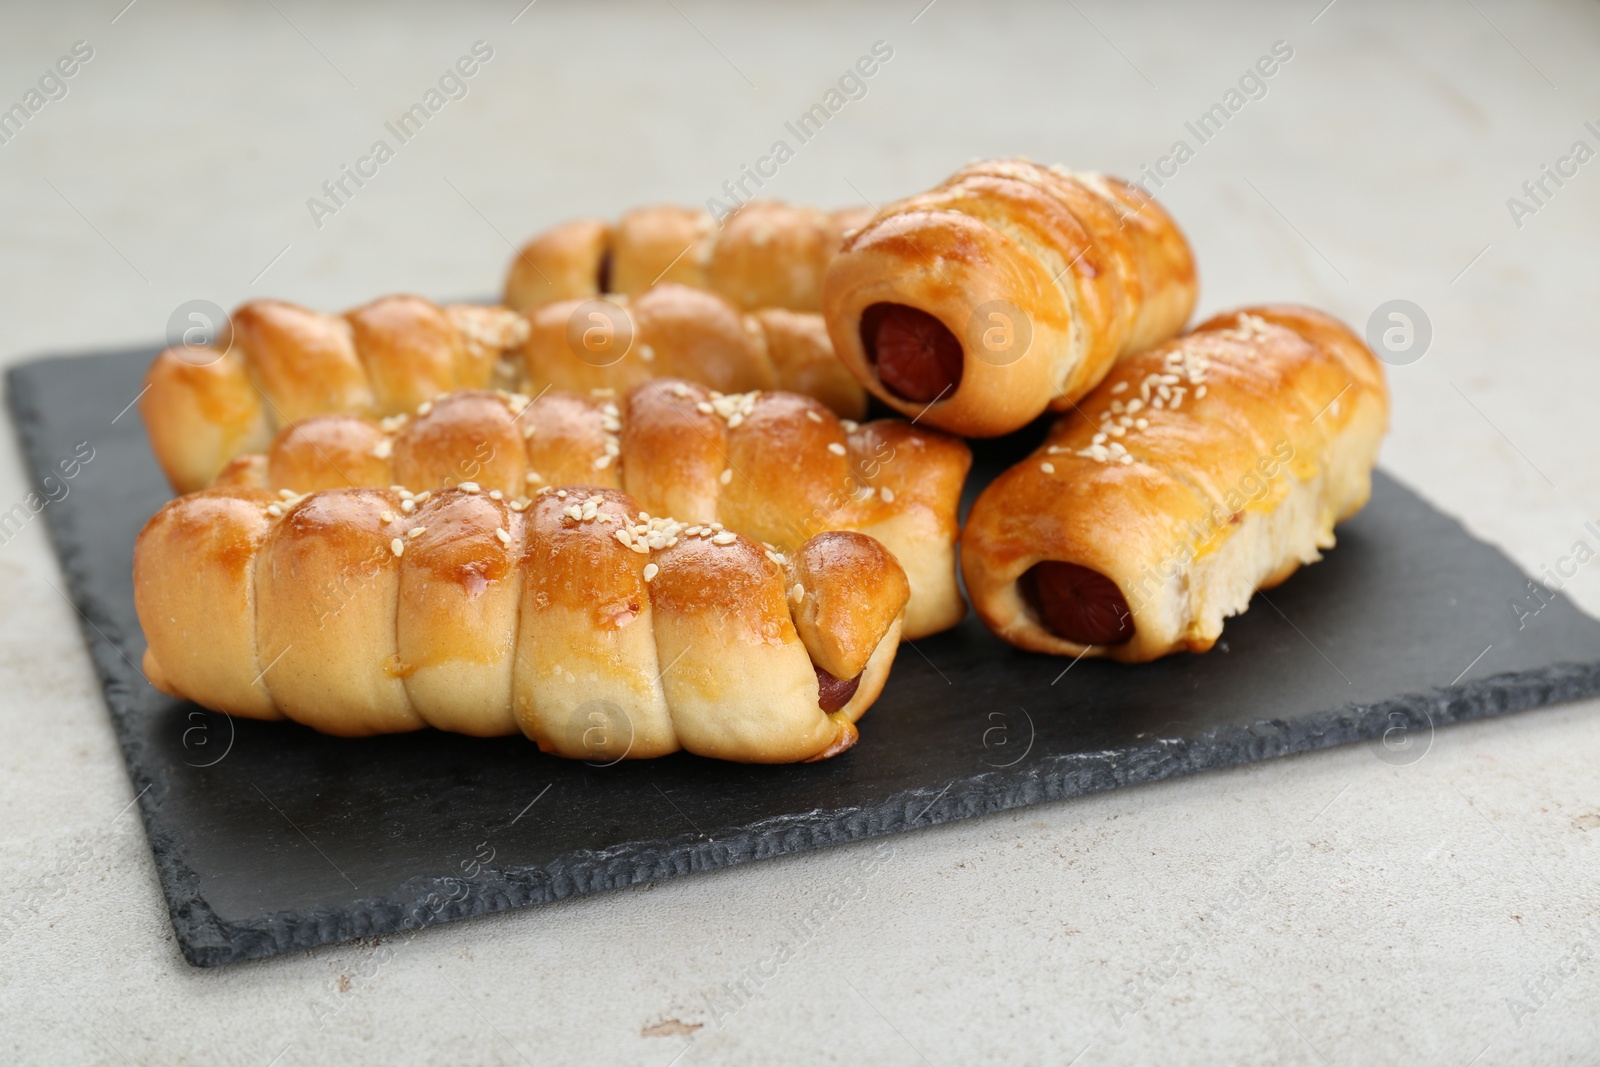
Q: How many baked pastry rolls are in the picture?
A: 6